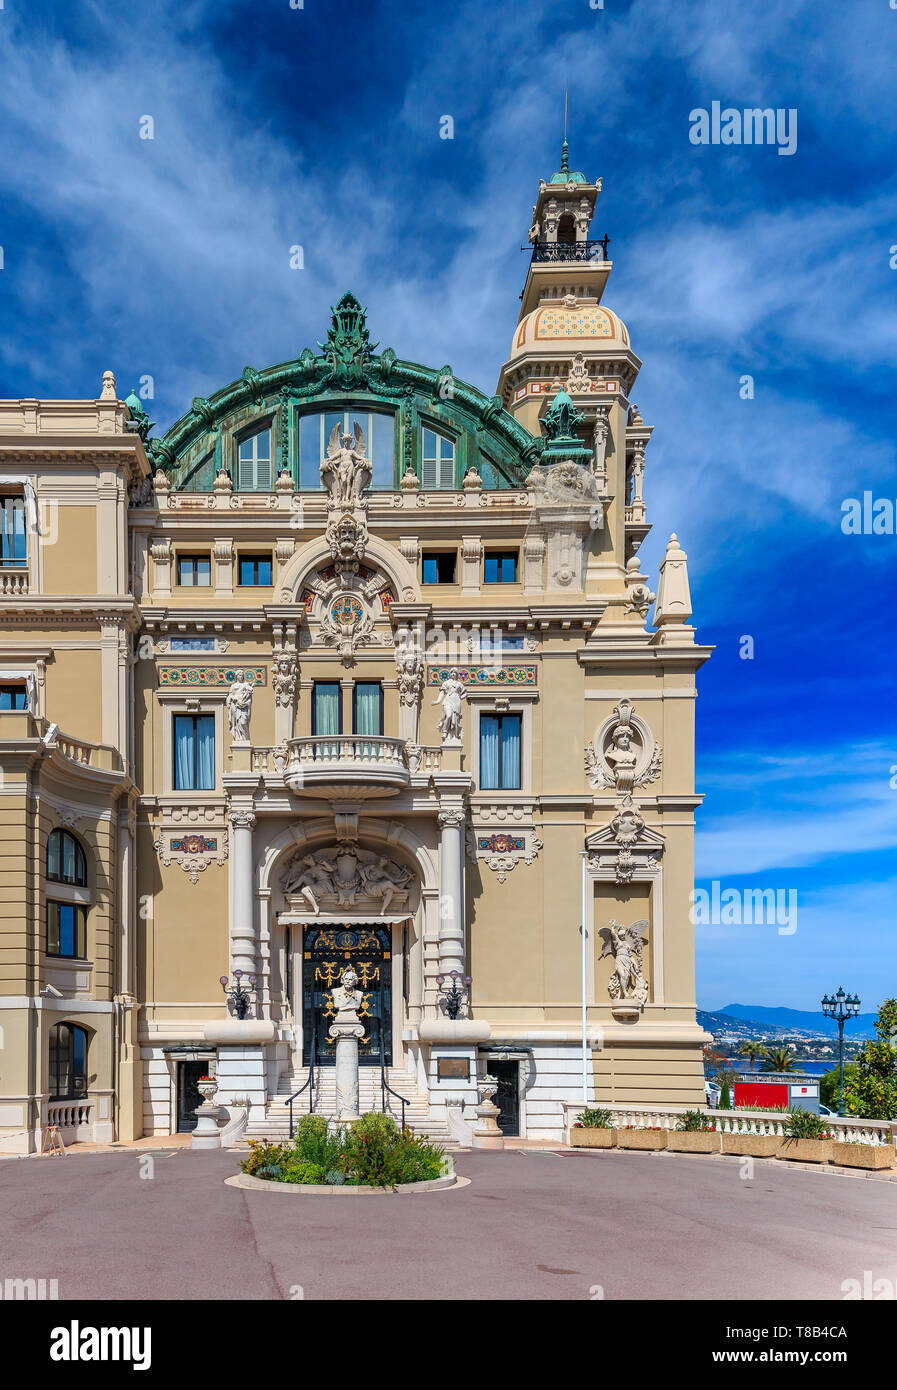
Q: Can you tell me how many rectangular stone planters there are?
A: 6